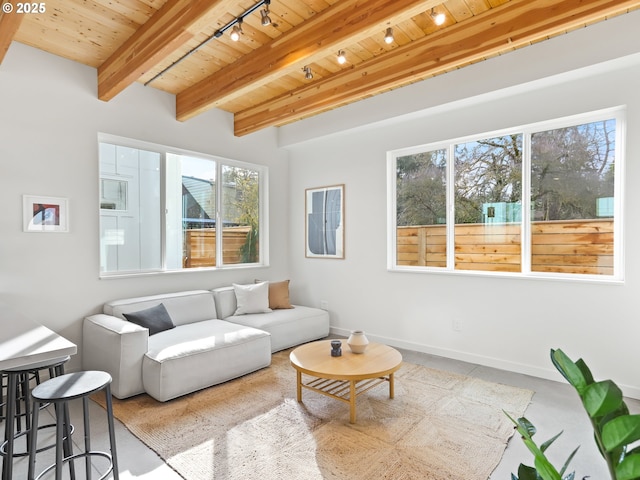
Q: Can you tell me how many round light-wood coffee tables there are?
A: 1